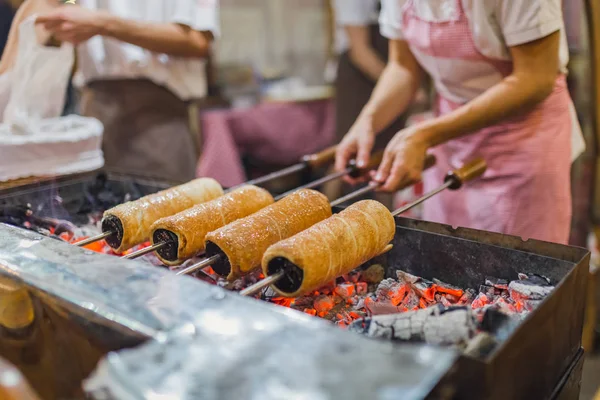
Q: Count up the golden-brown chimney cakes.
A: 4